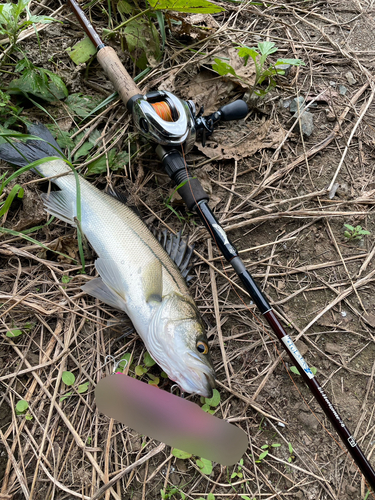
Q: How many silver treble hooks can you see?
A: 2